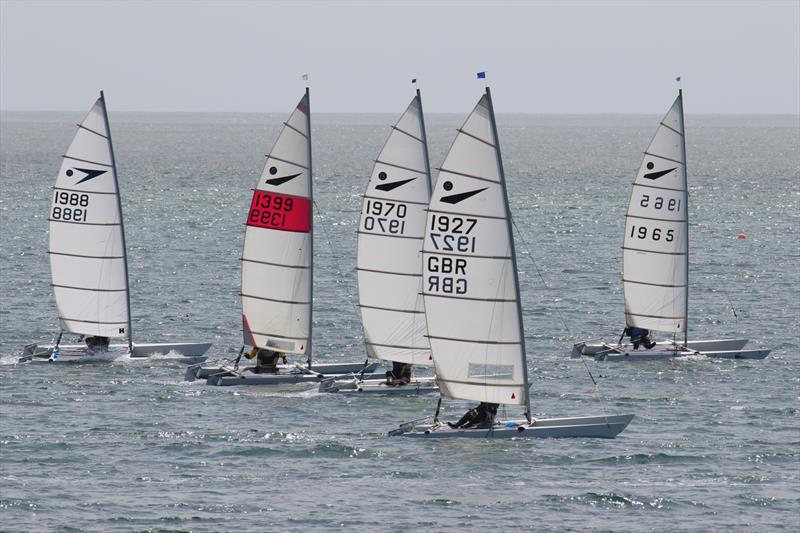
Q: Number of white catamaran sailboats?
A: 5